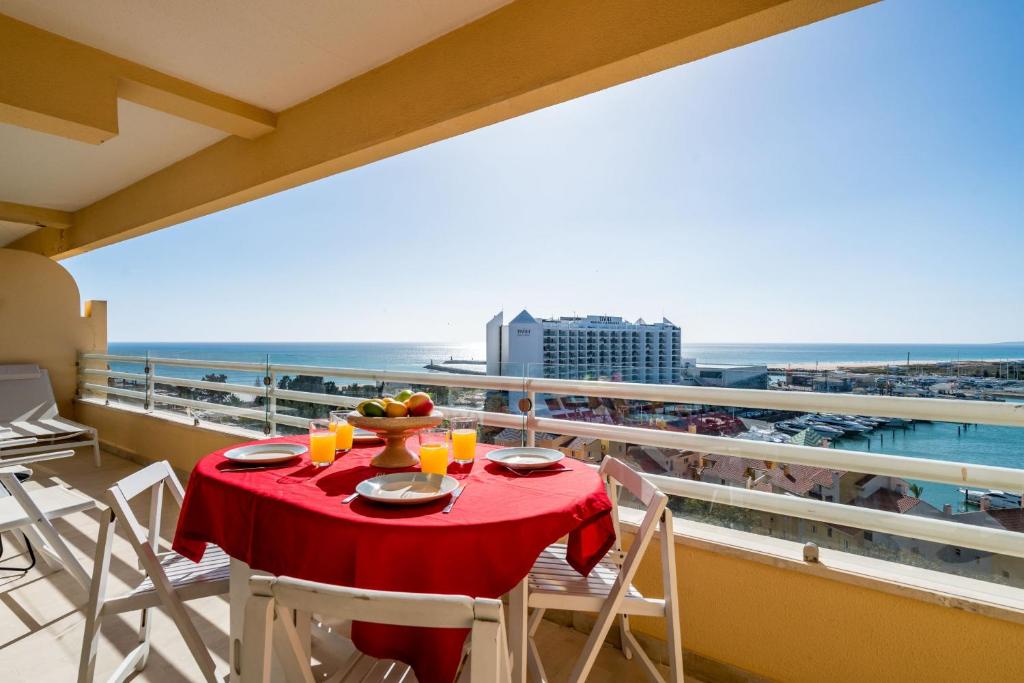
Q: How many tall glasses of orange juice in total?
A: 4